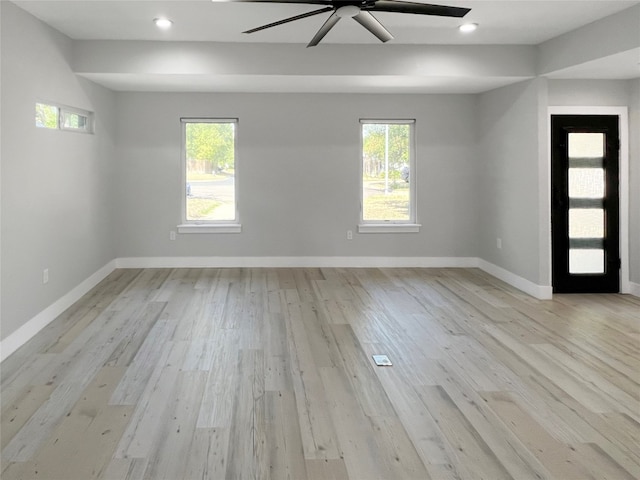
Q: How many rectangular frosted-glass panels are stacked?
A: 4